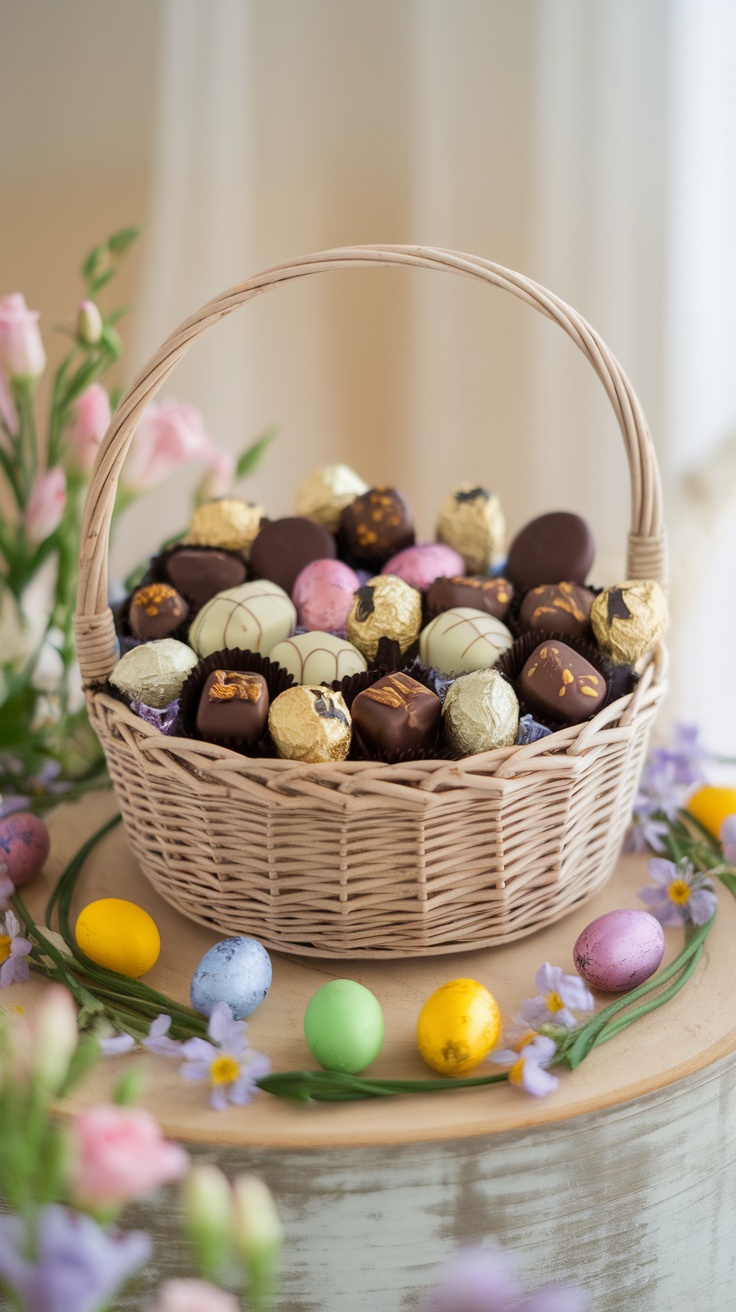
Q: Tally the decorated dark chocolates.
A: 7